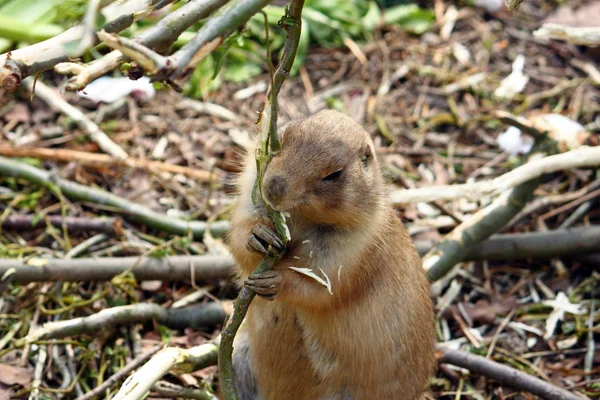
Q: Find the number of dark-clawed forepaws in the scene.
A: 2